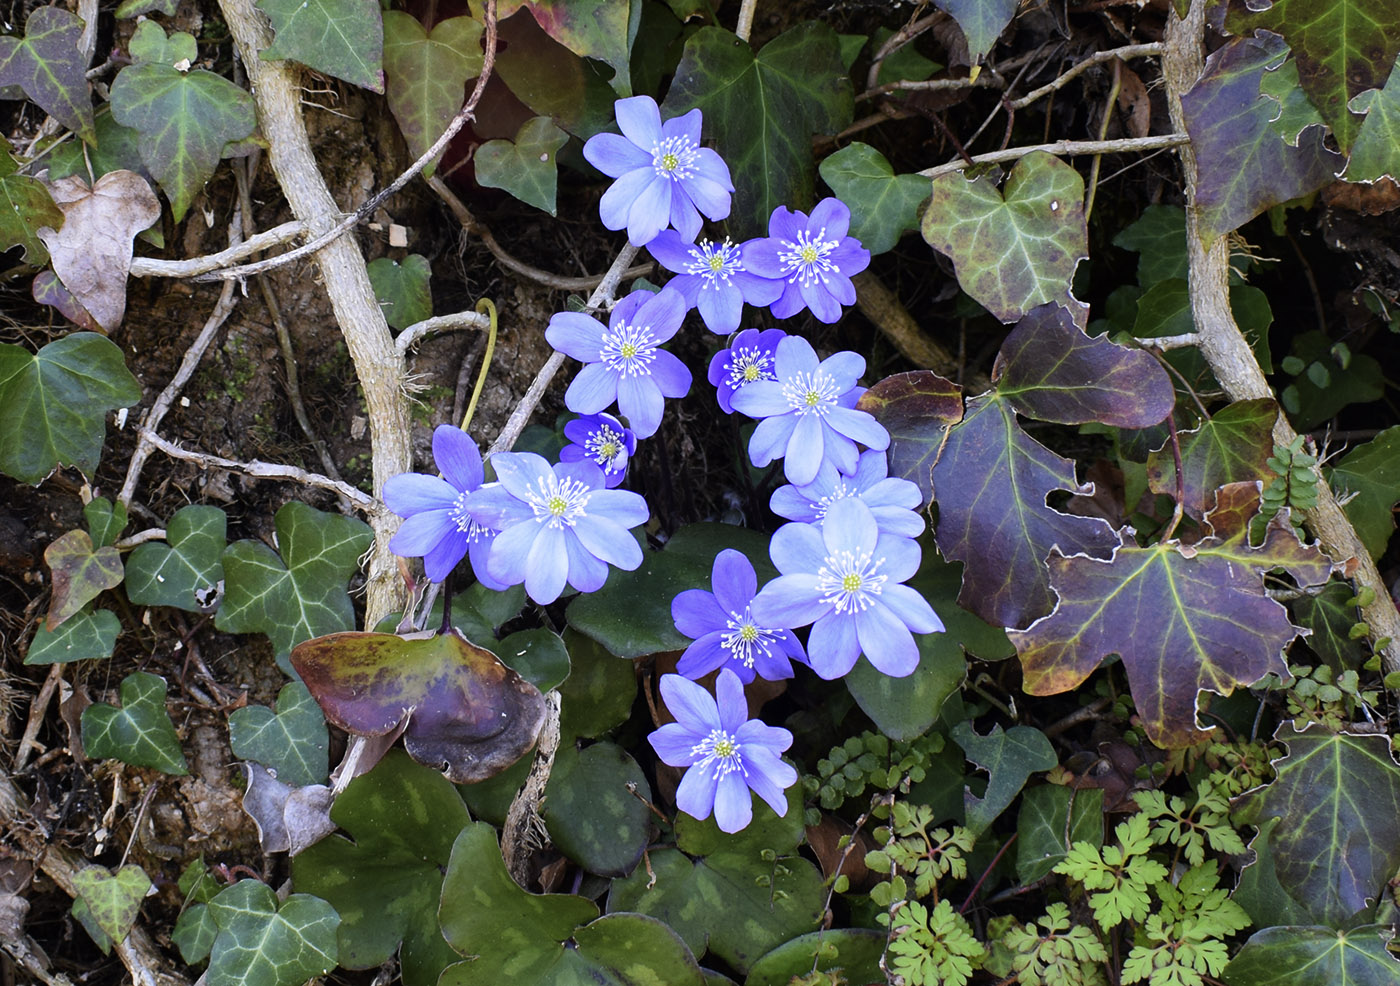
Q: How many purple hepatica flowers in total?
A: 13